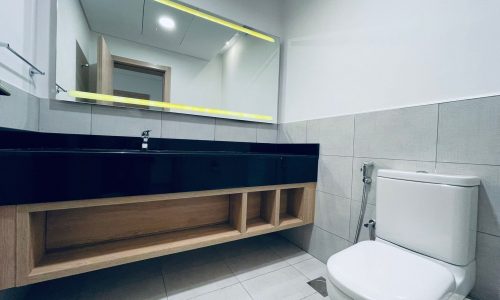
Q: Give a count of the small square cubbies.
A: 2